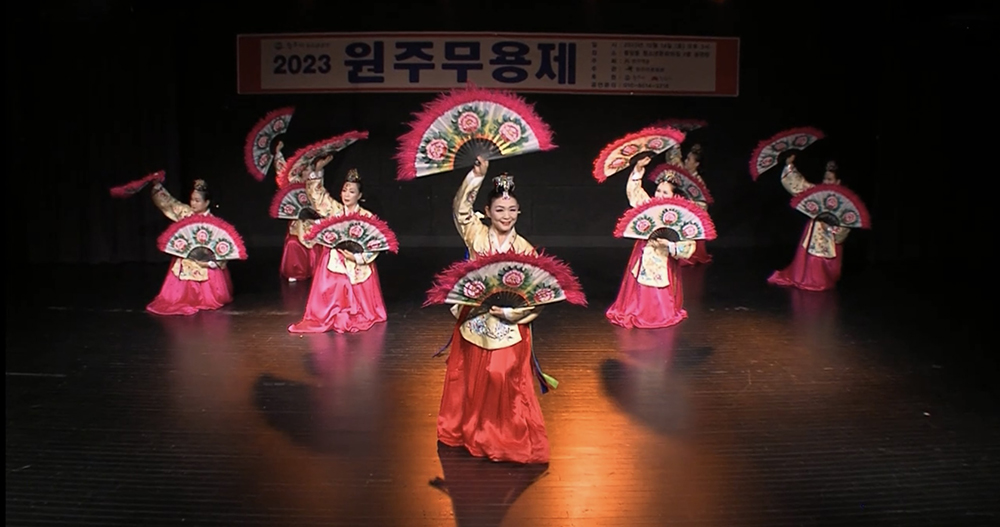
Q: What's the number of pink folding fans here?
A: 14